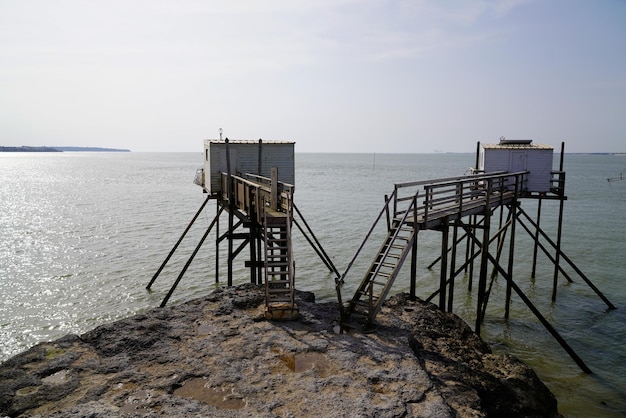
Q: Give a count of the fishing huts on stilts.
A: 2